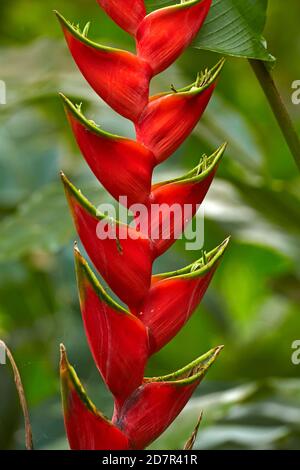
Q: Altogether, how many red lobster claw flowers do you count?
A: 11